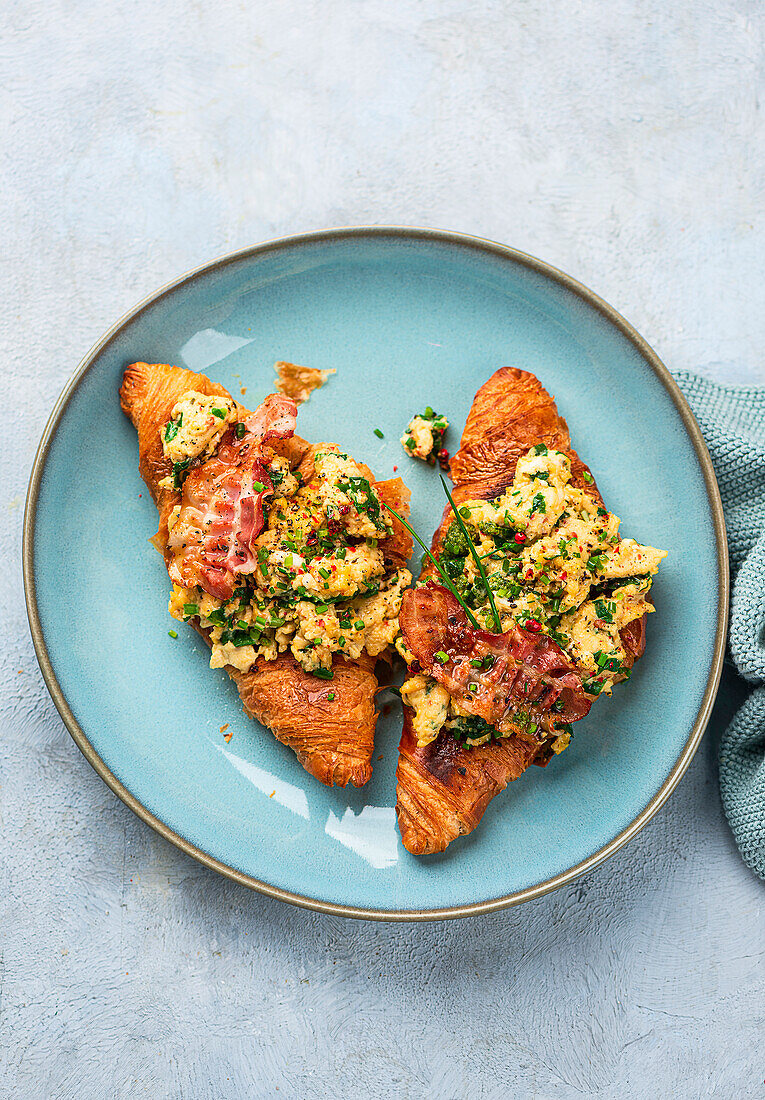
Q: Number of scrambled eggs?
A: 2